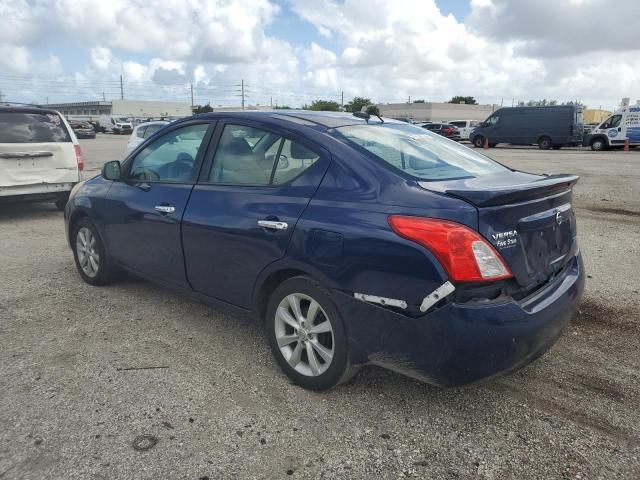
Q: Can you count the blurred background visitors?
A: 0